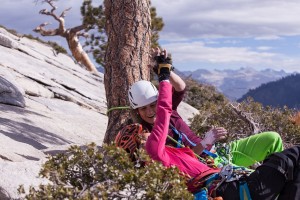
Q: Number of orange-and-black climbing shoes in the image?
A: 0